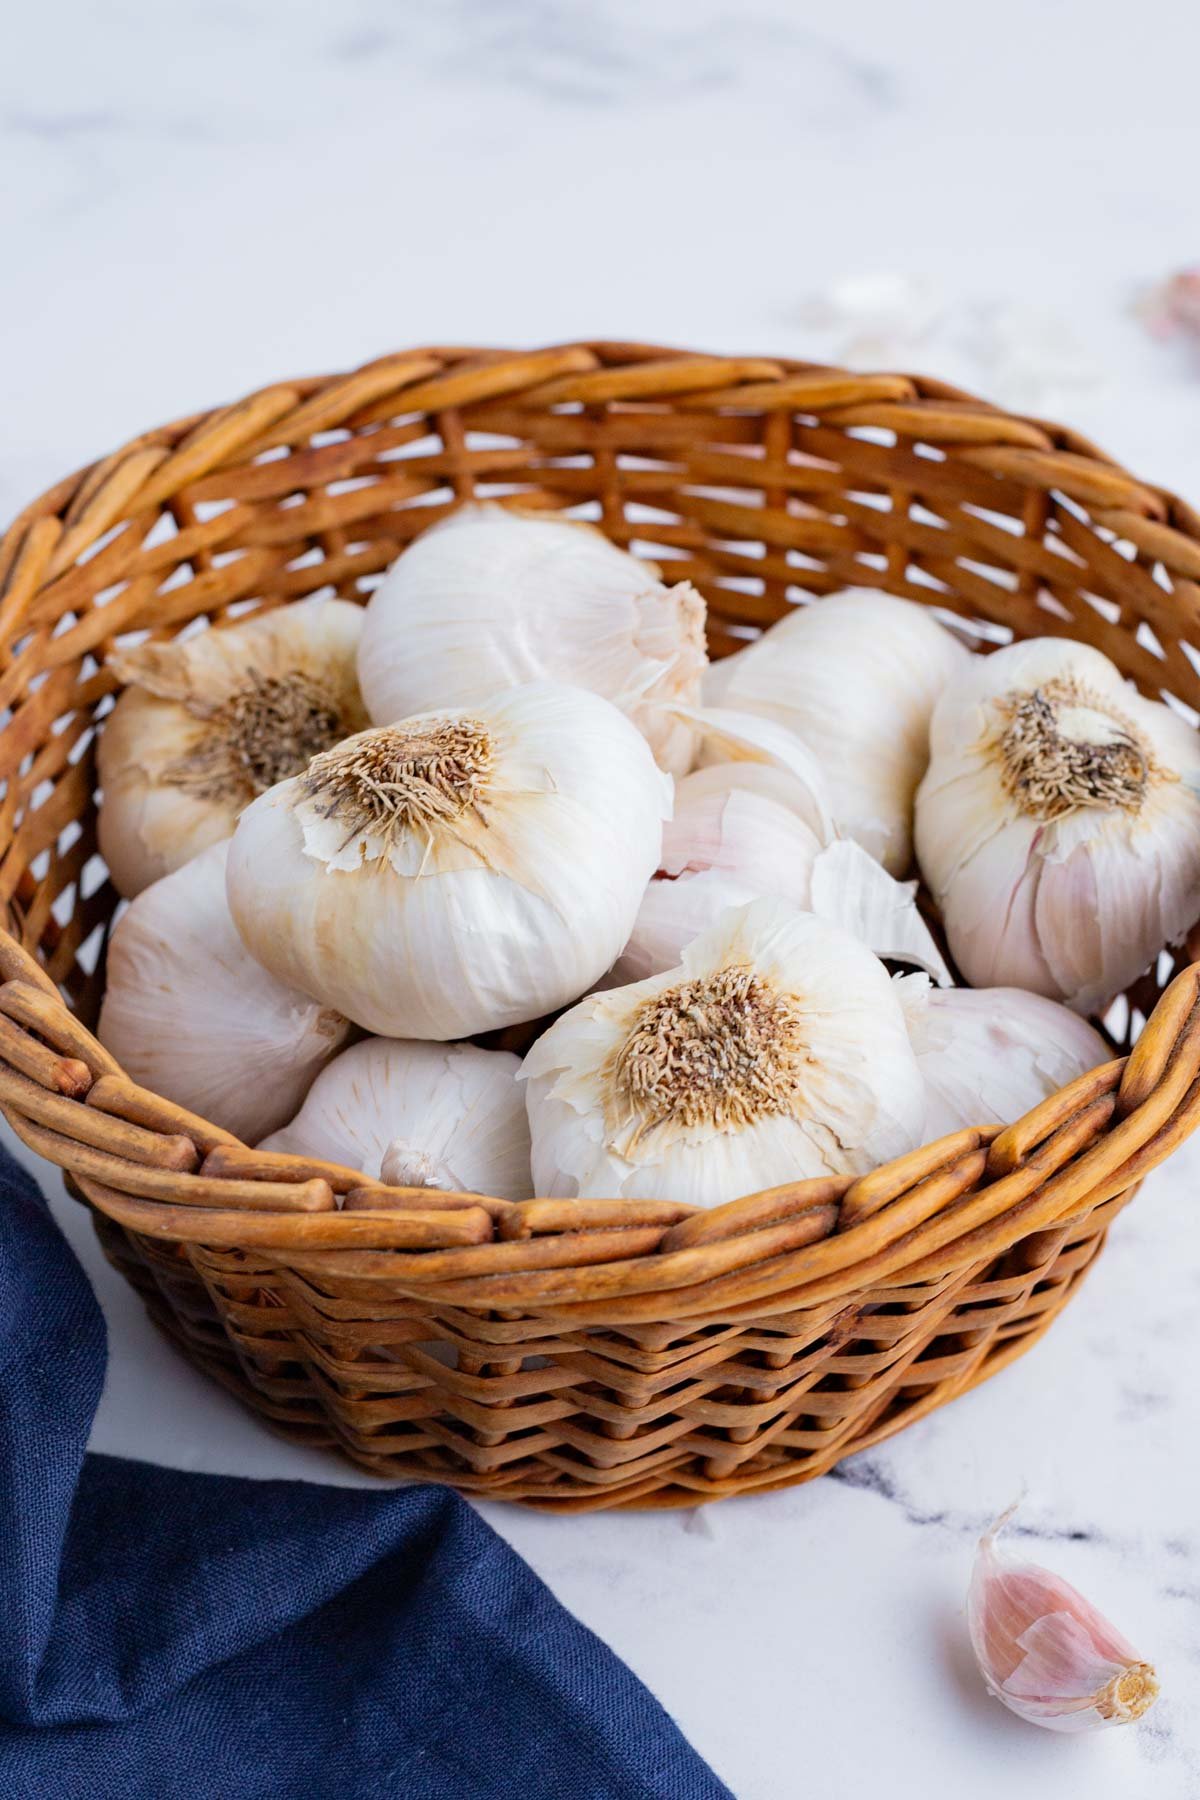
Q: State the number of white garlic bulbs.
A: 10